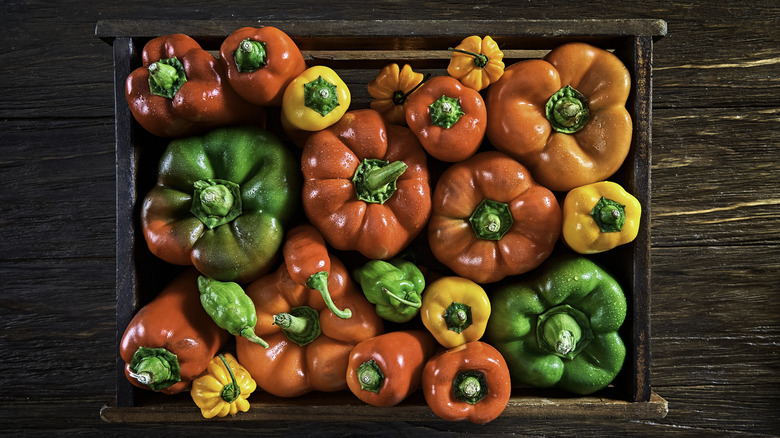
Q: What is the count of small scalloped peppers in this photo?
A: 3